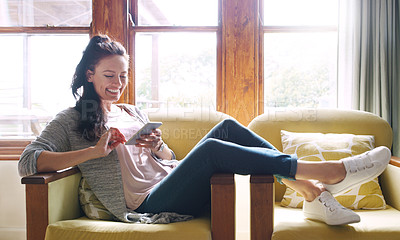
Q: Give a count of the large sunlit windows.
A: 3